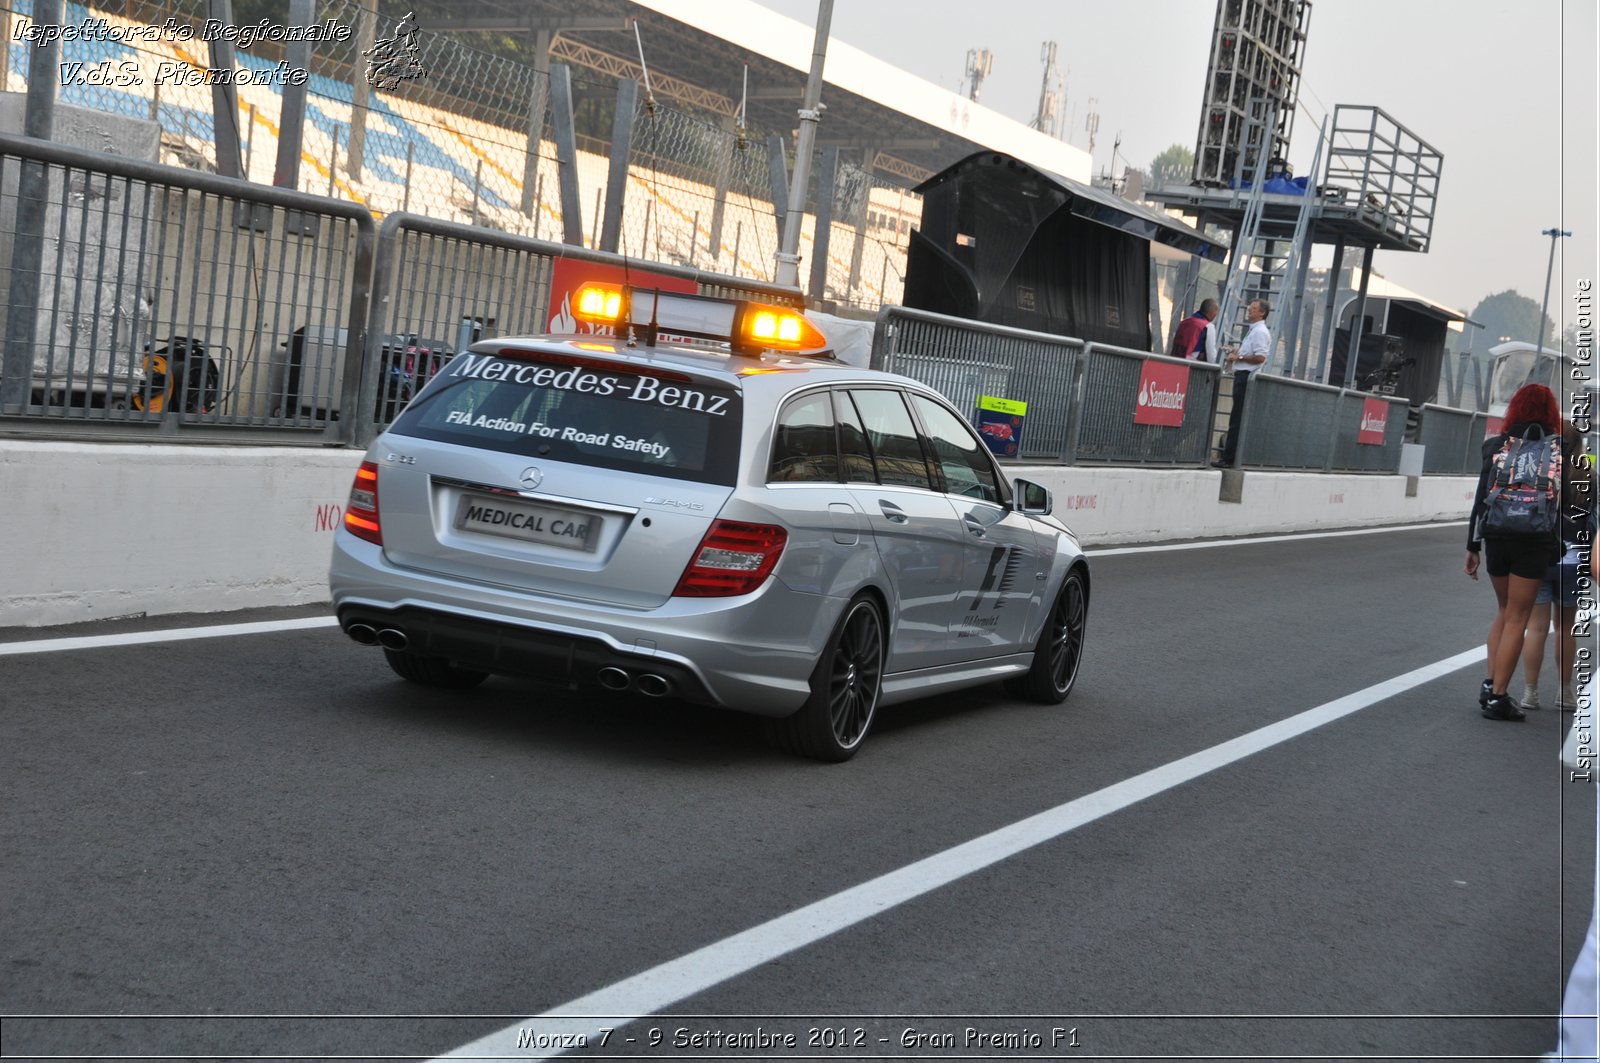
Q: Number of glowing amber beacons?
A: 2